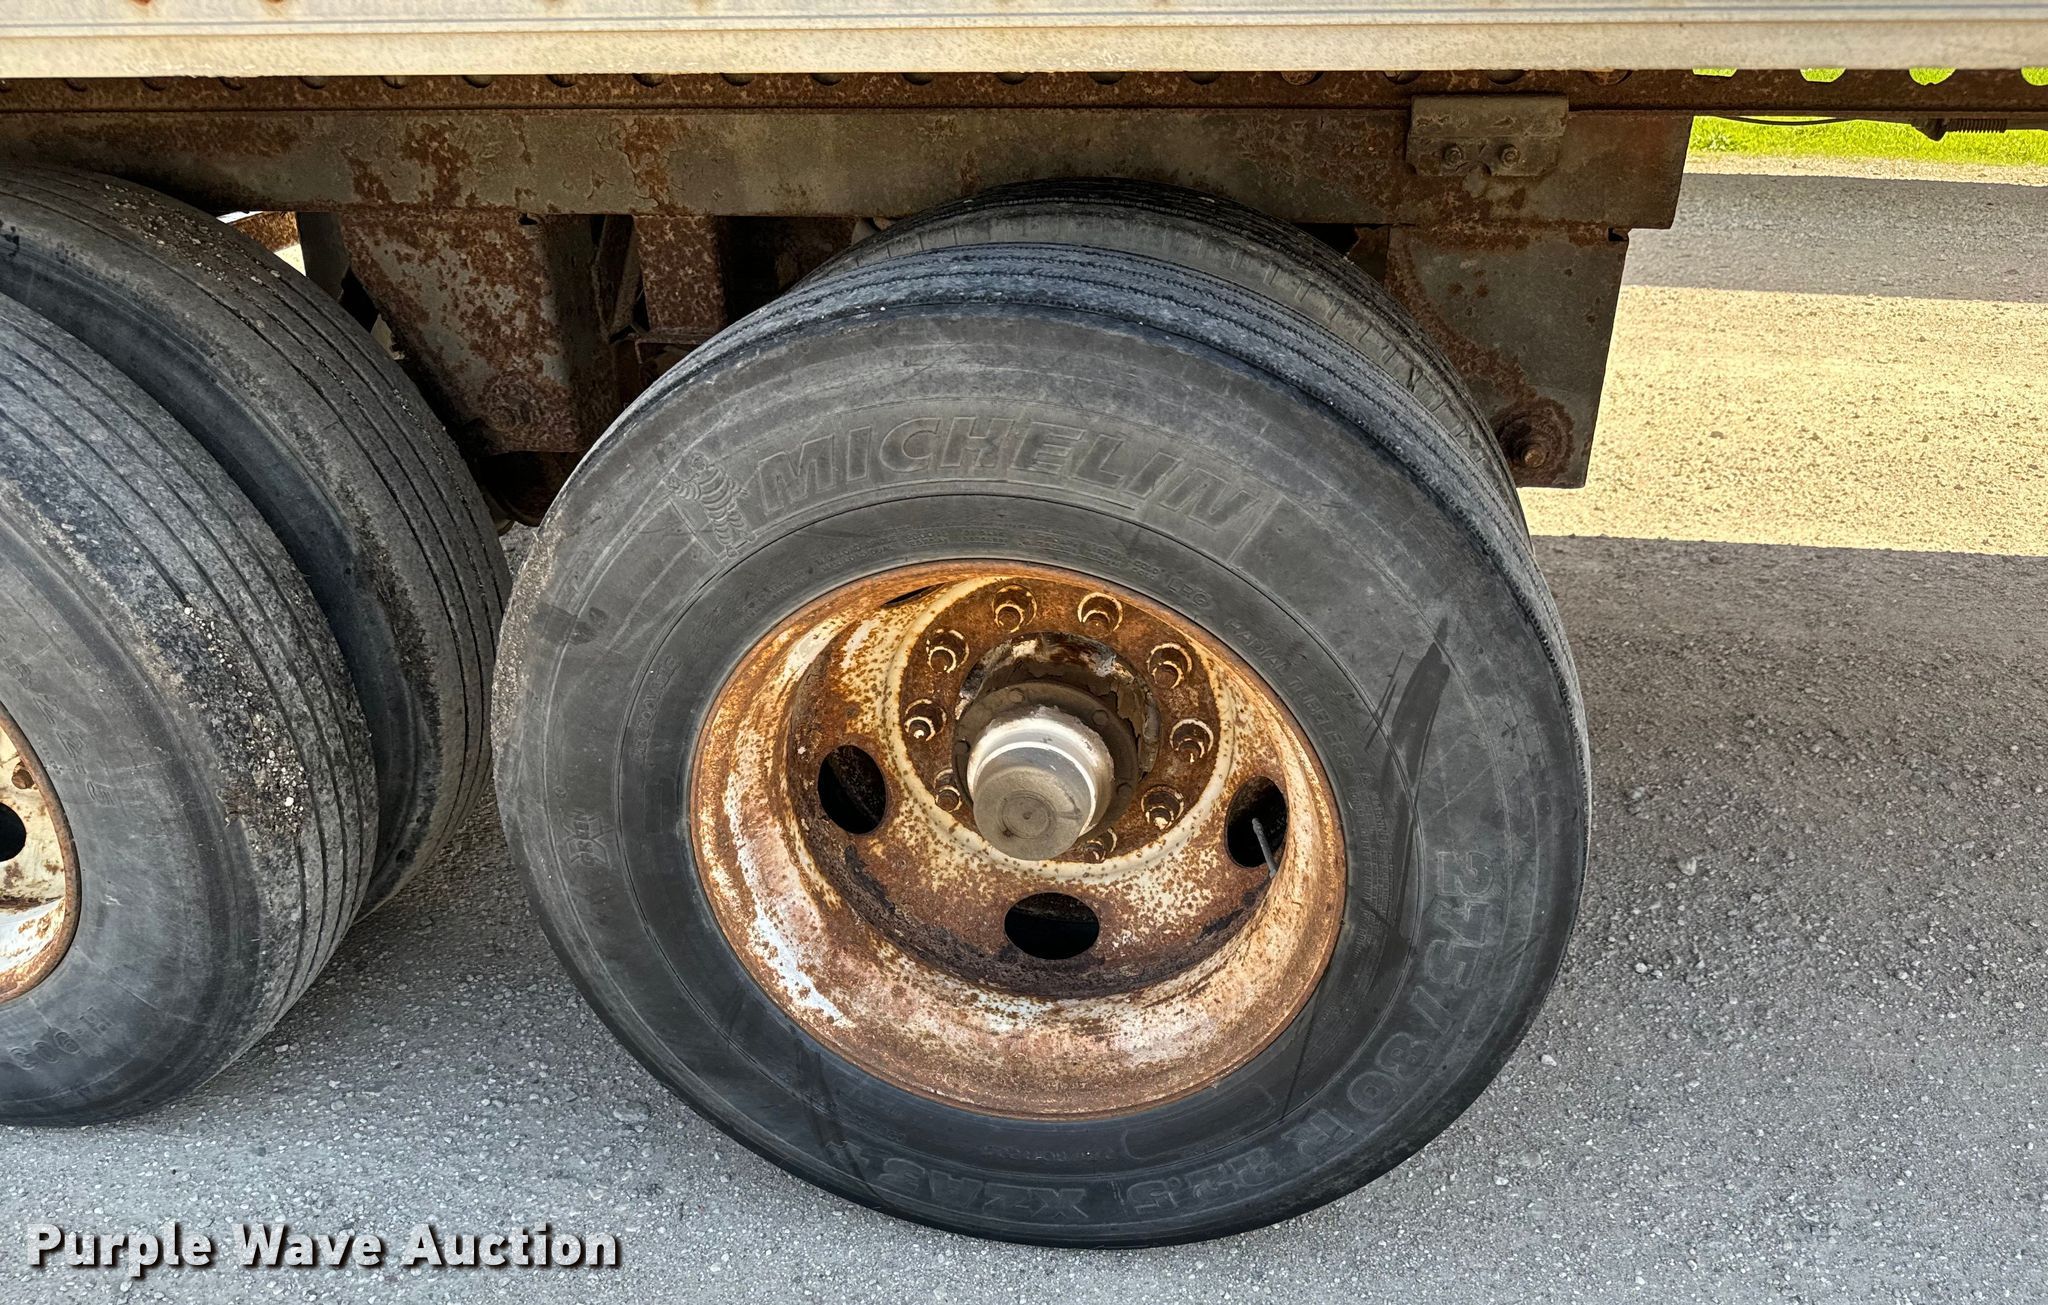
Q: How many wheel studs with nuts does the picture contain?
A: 9